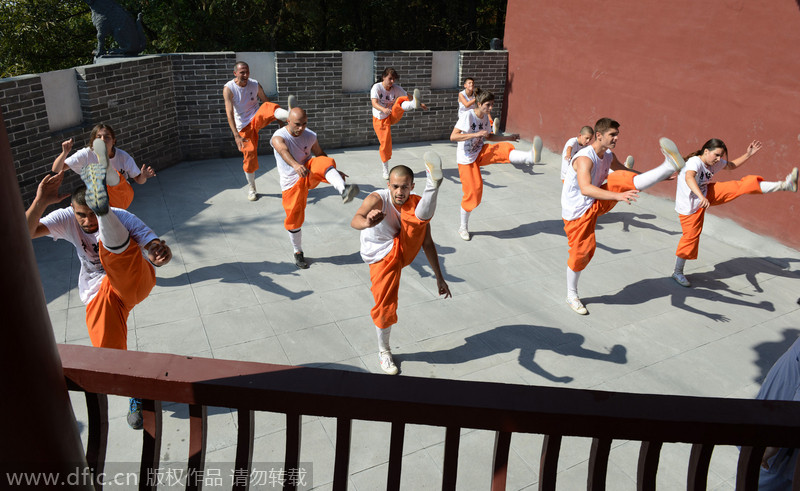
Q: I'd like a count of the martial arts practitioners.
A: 11